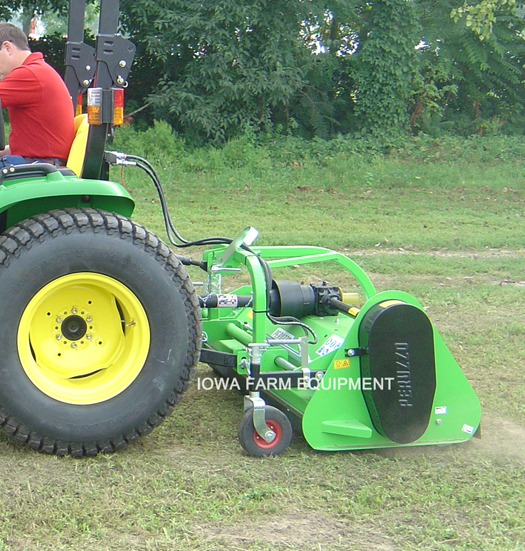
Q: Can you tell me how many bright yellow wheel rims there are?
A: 1